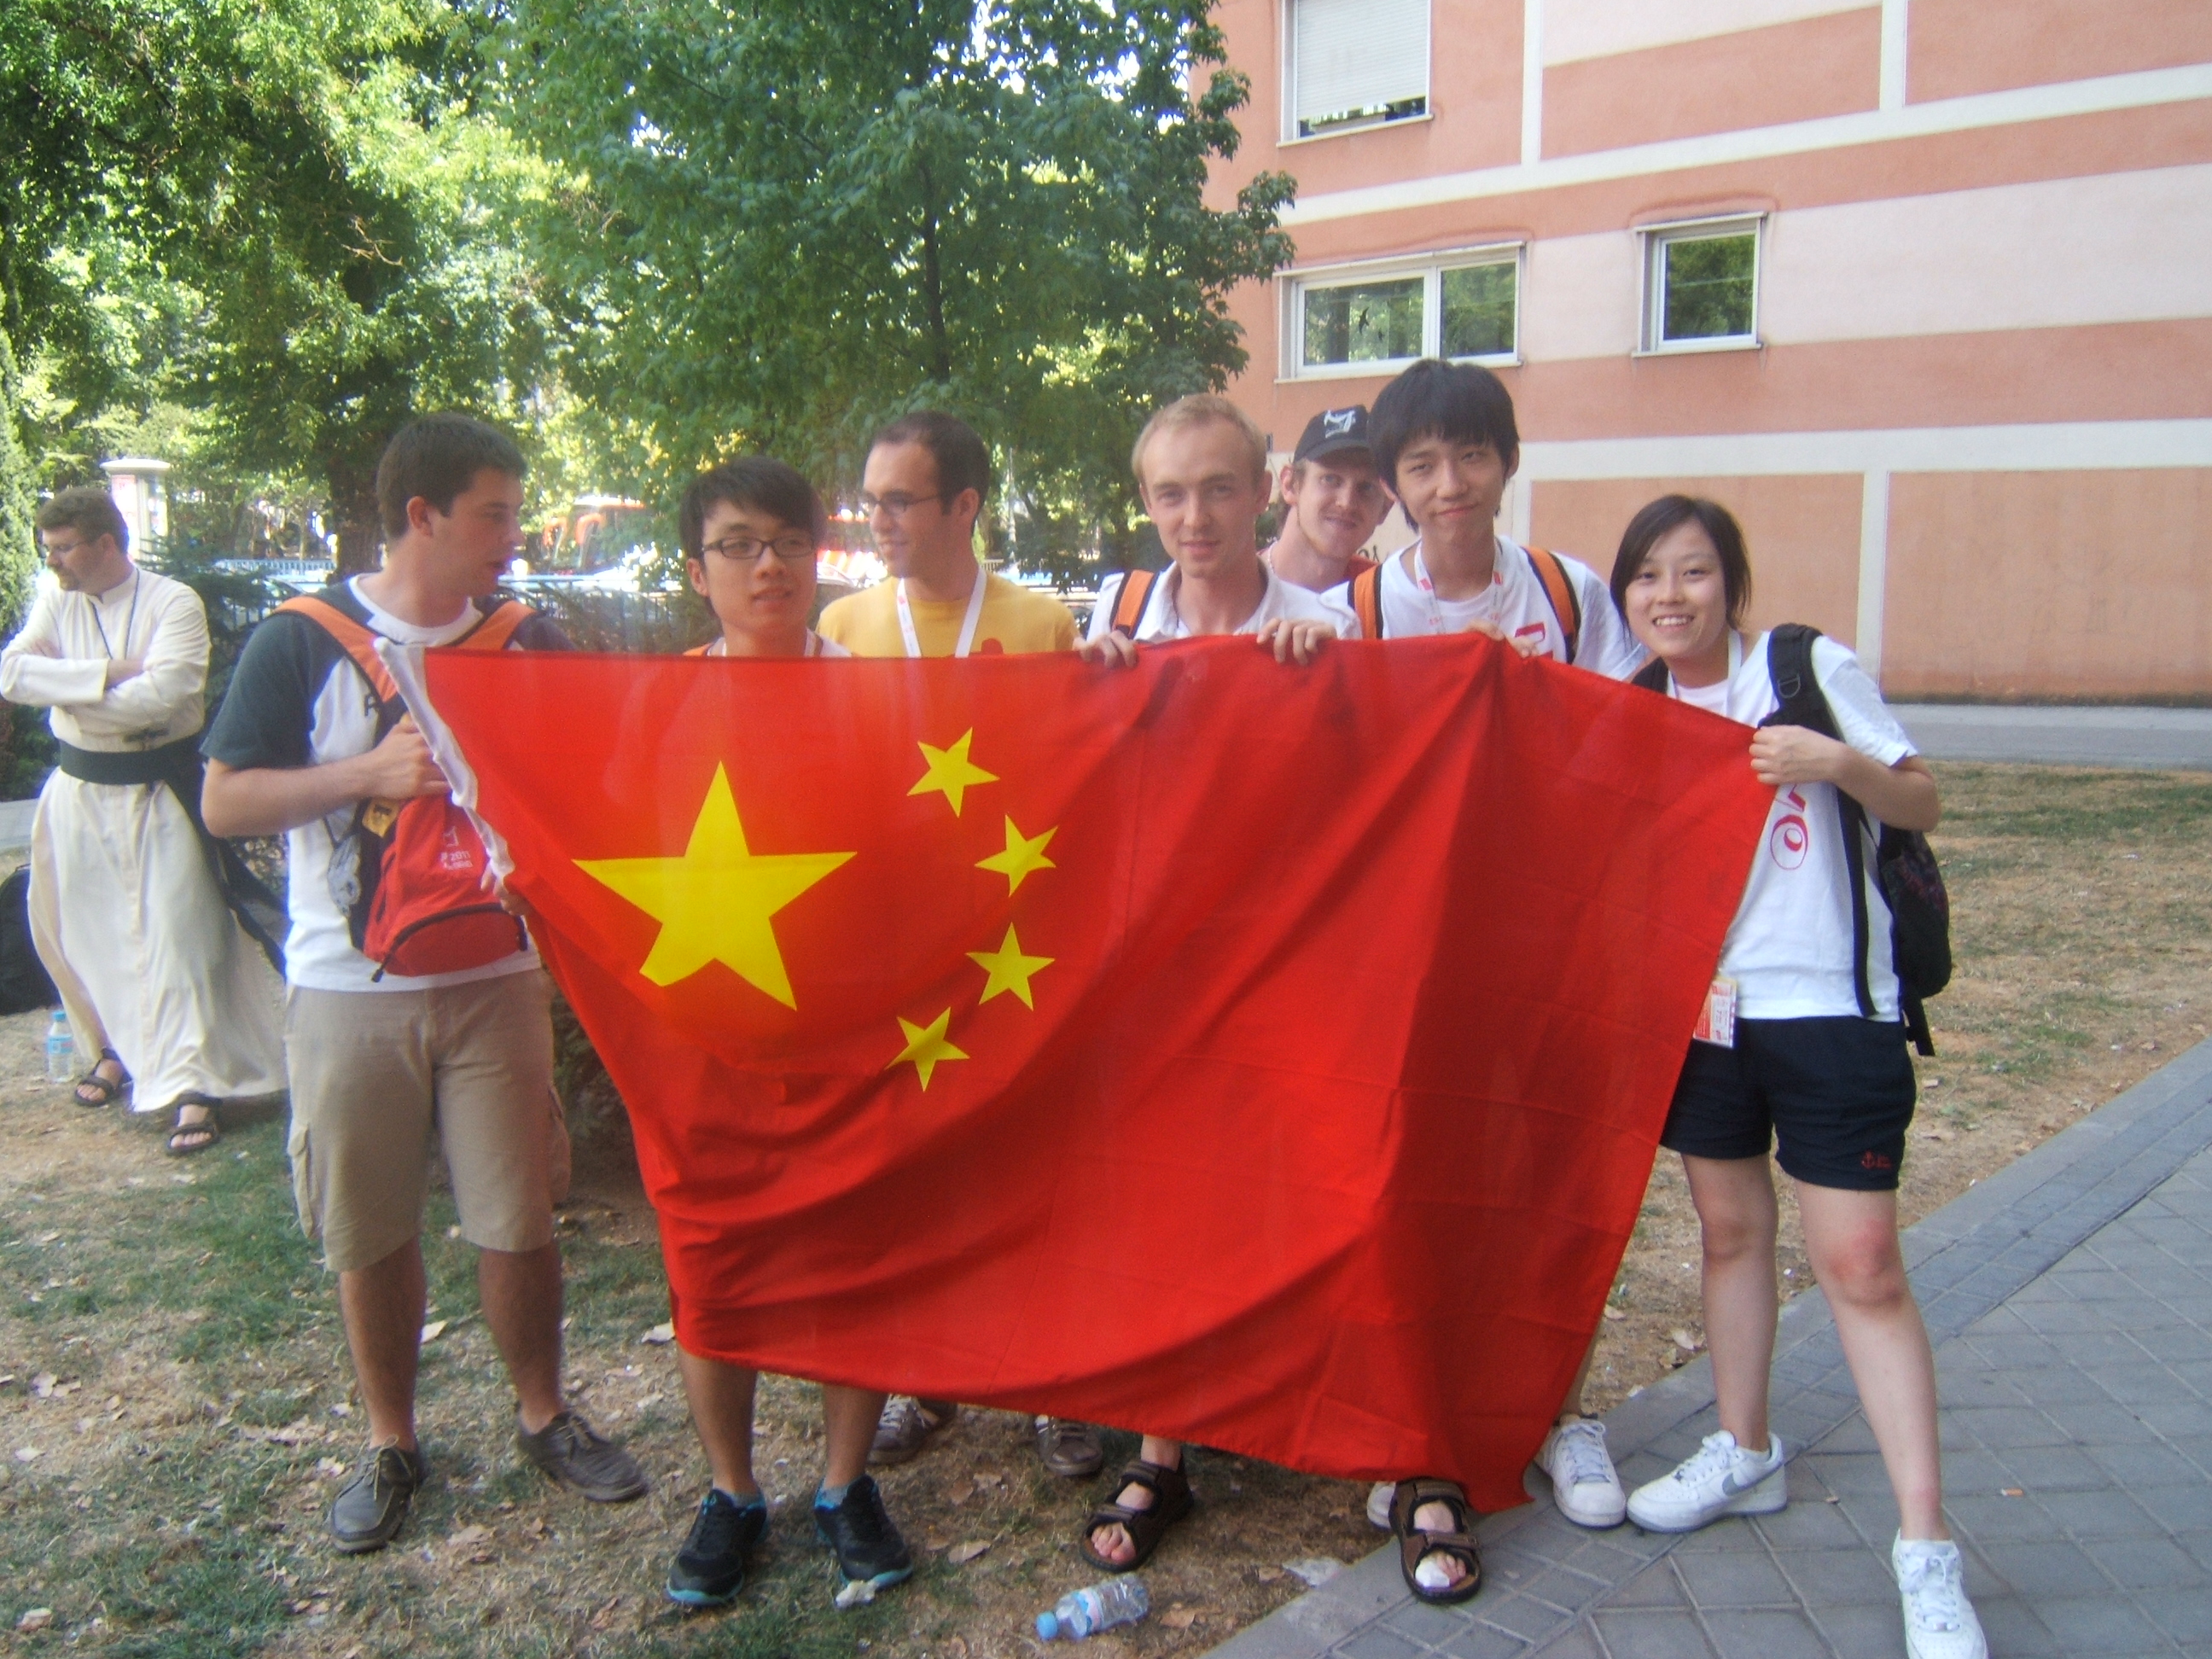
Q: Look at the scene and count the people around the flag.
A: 7